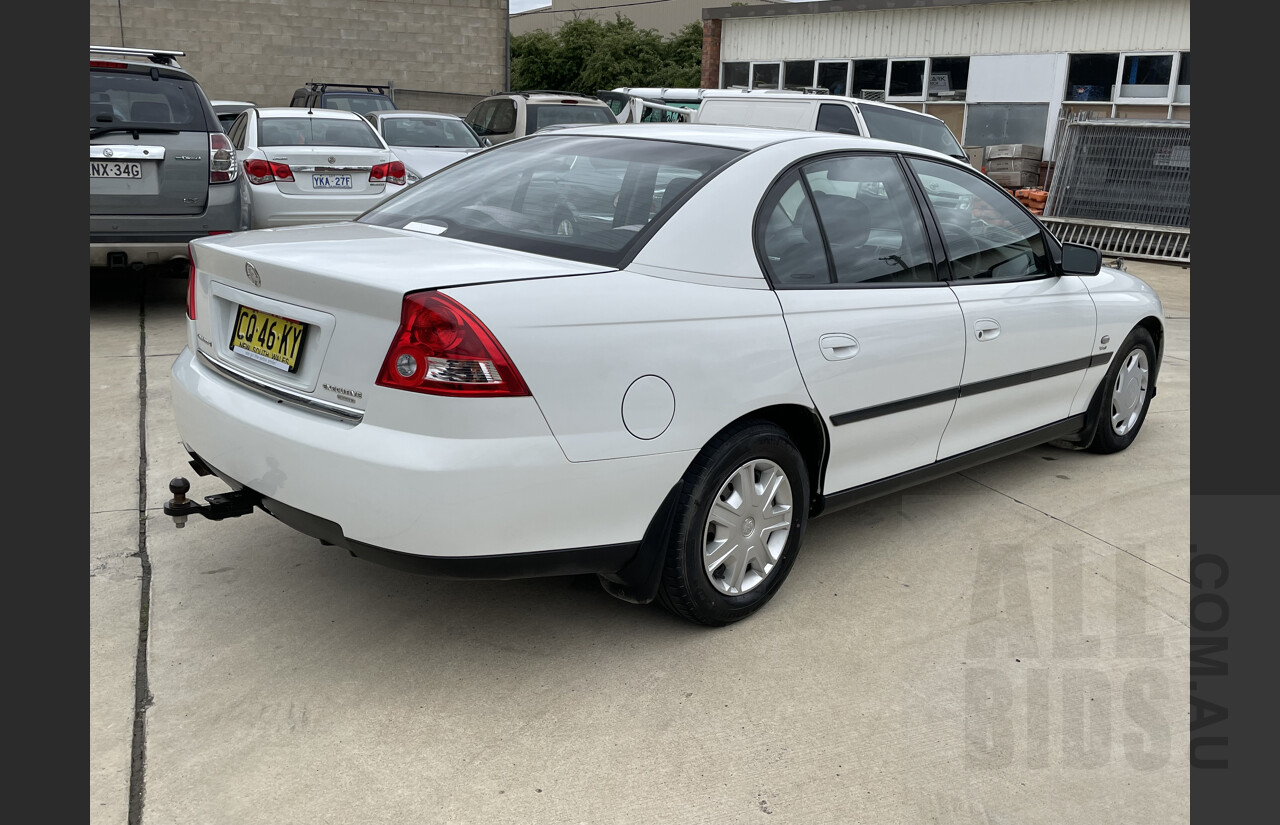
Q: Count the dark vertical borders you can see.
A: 2